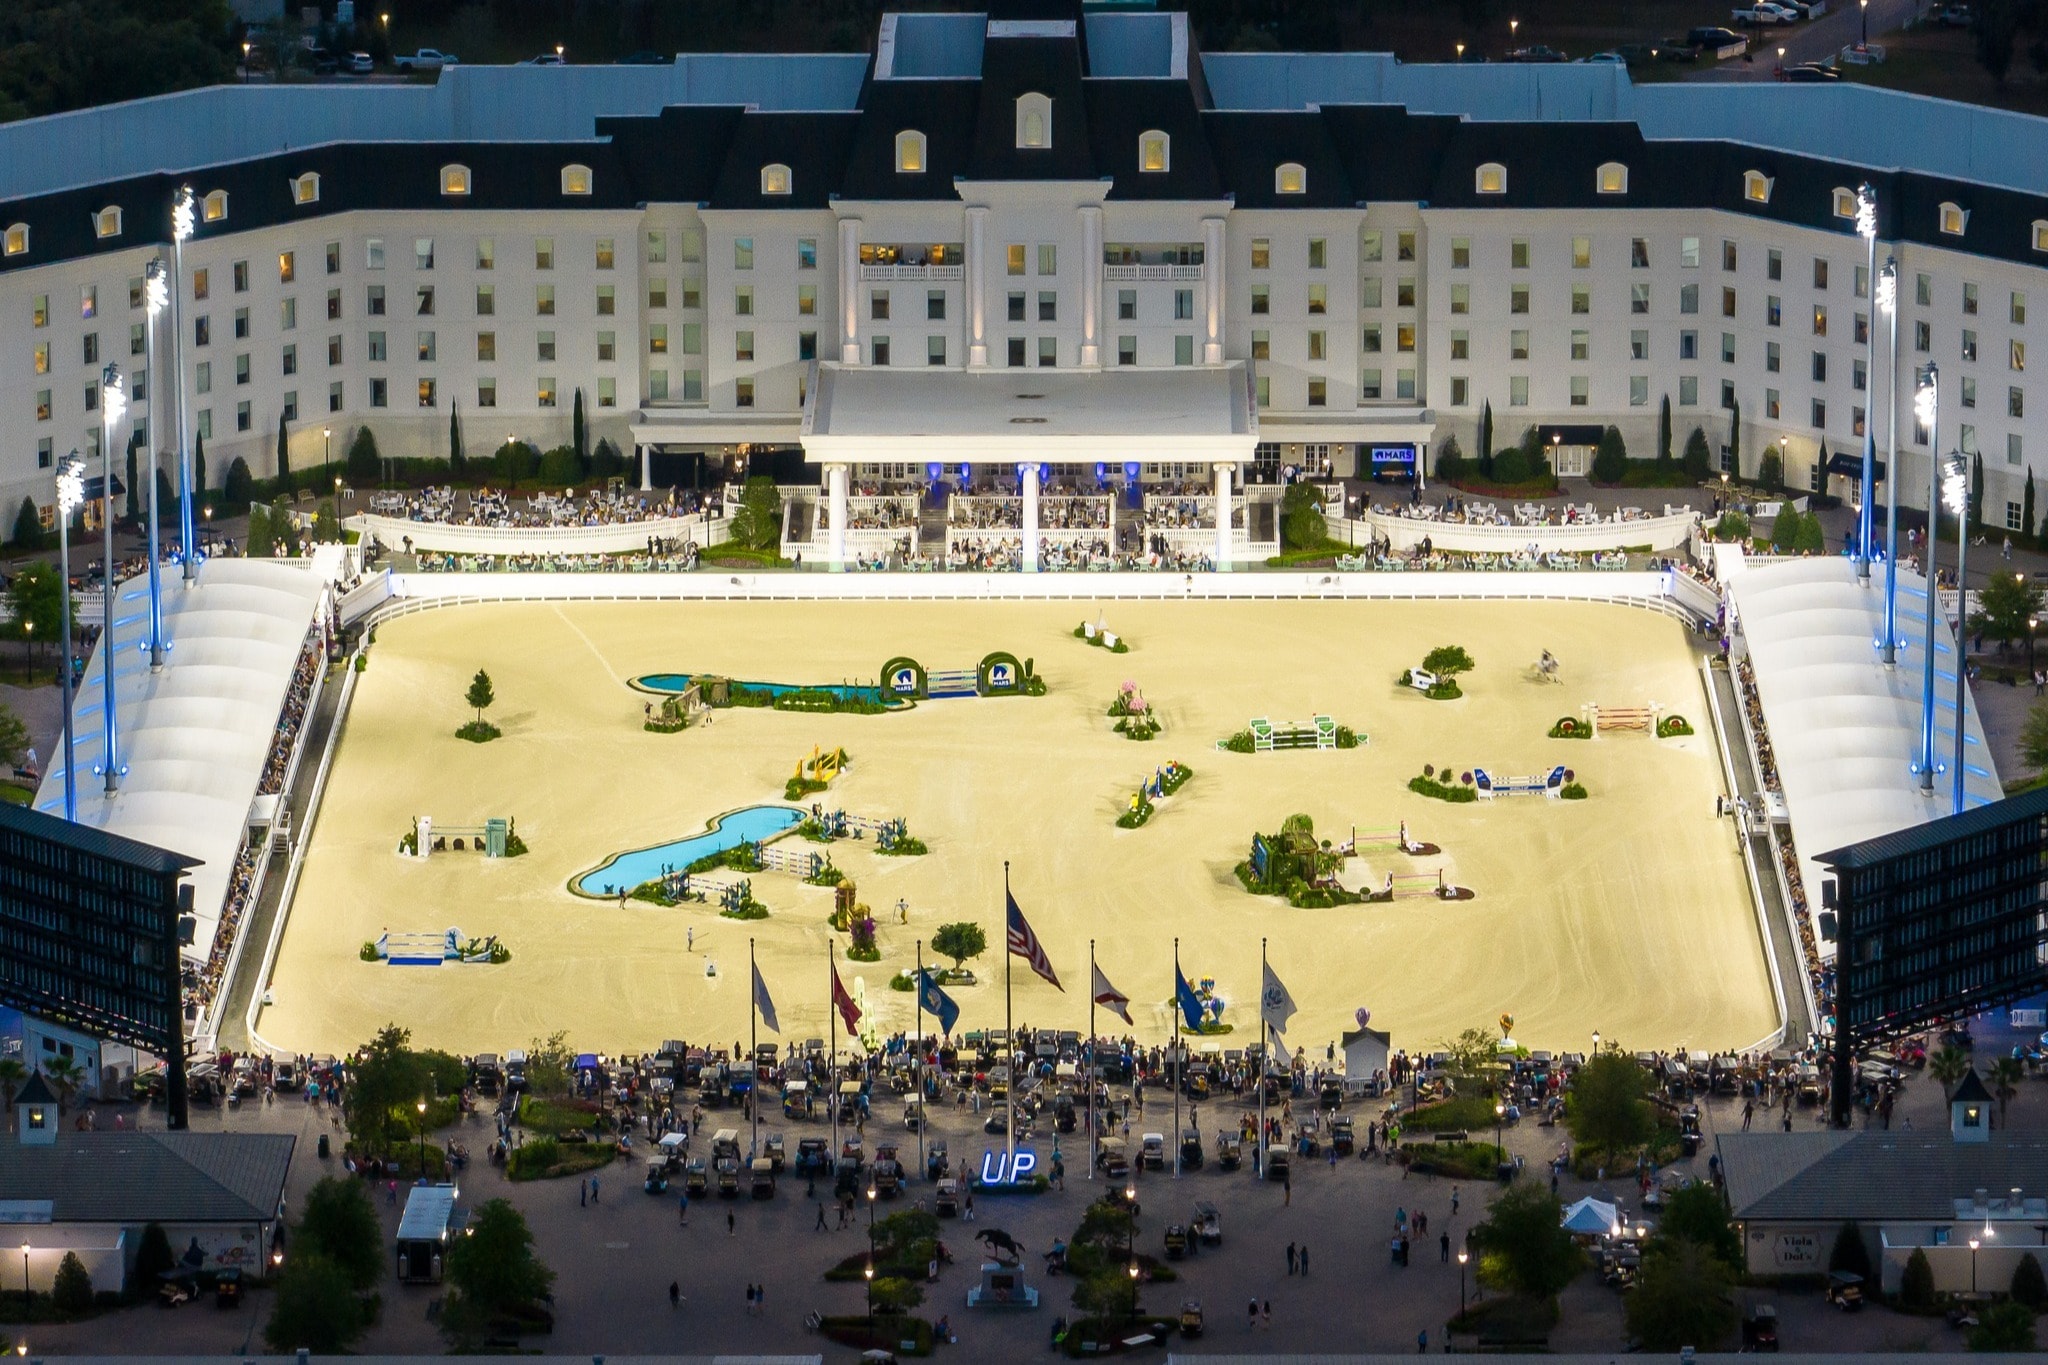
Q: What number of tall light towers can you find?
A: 8